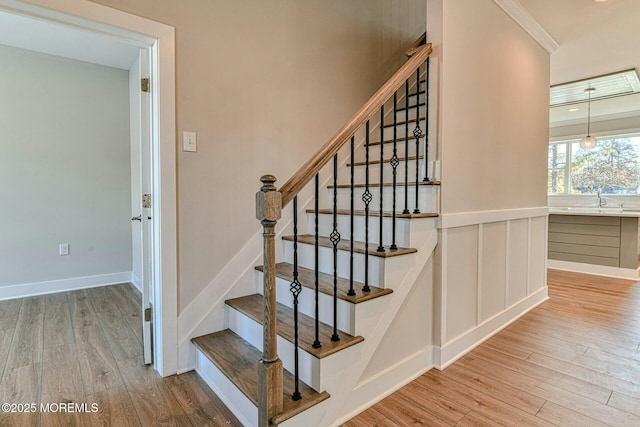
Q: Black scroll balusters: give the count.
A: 5